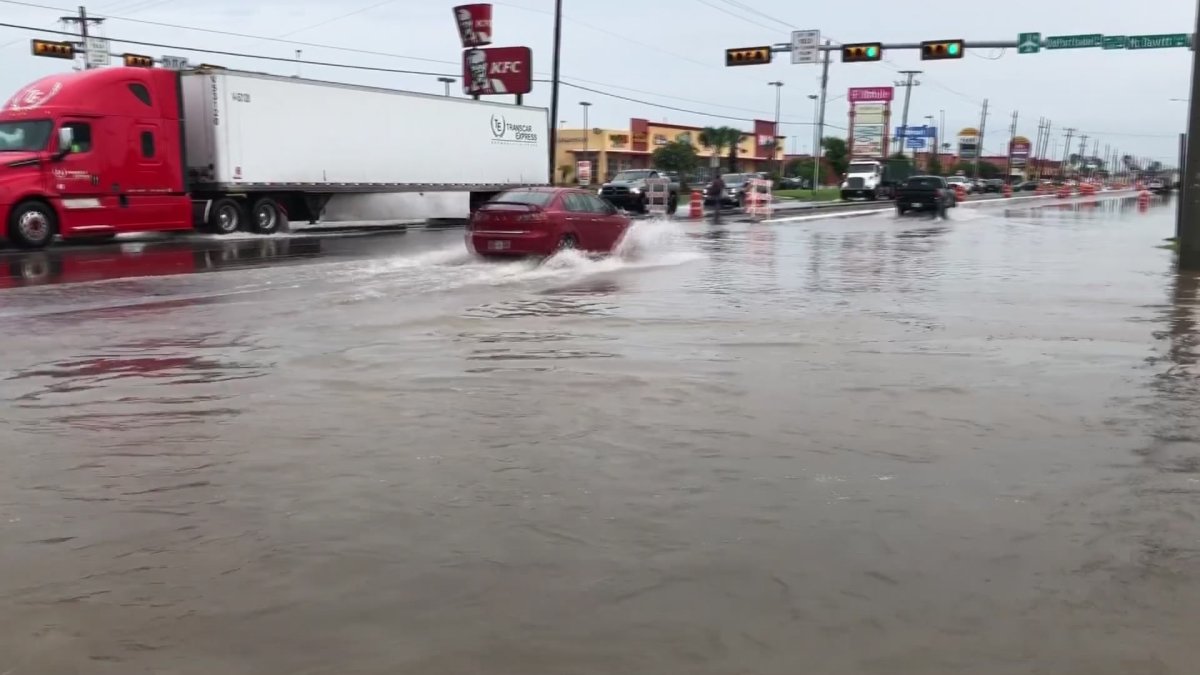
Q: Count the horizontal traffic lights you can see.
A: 5